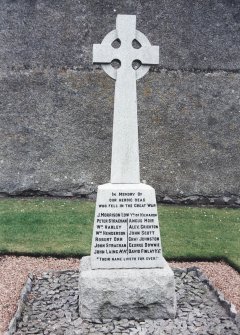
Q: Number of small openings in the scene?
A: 4